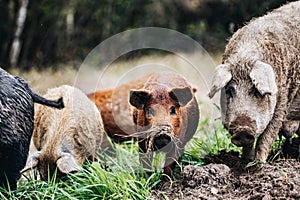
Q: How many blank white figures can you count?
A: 0